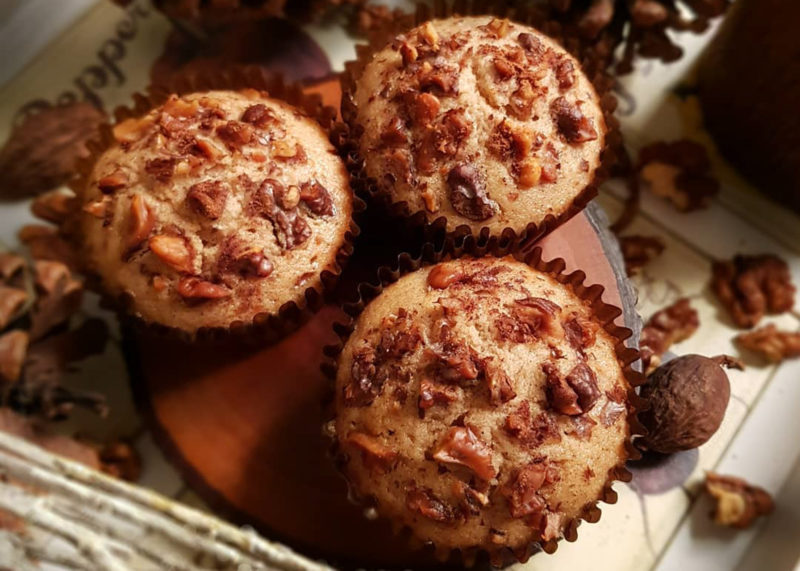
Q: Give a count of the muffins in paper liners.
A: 3